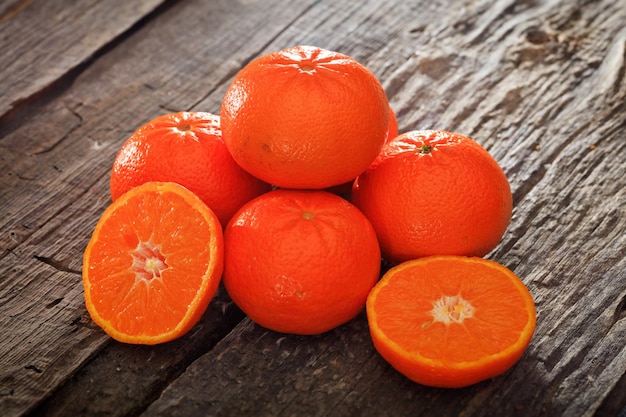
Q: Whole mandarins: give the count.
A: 5